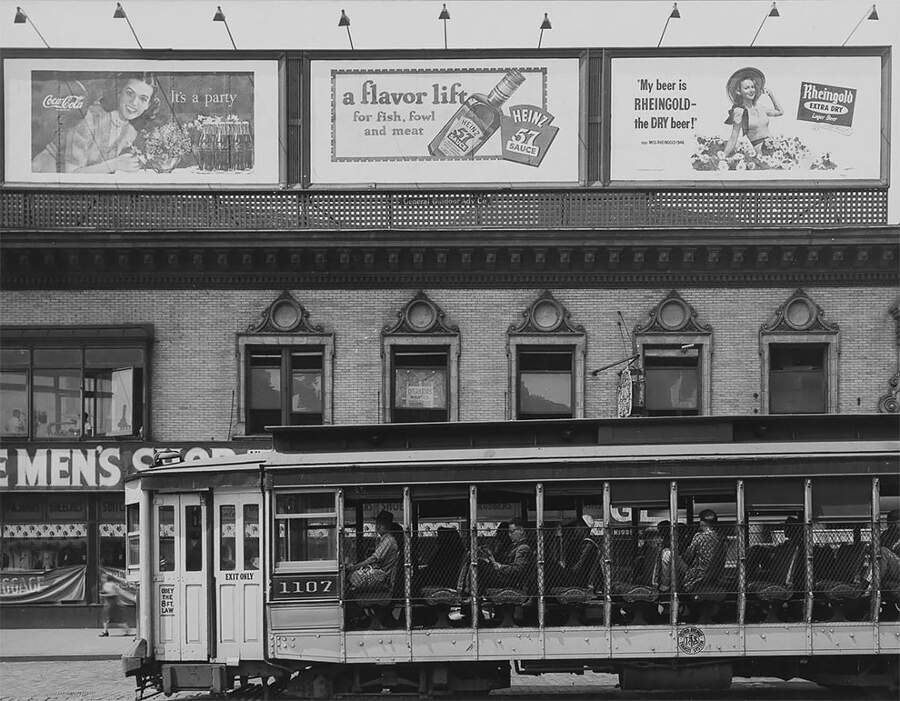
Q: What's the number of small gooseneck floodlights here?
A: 9